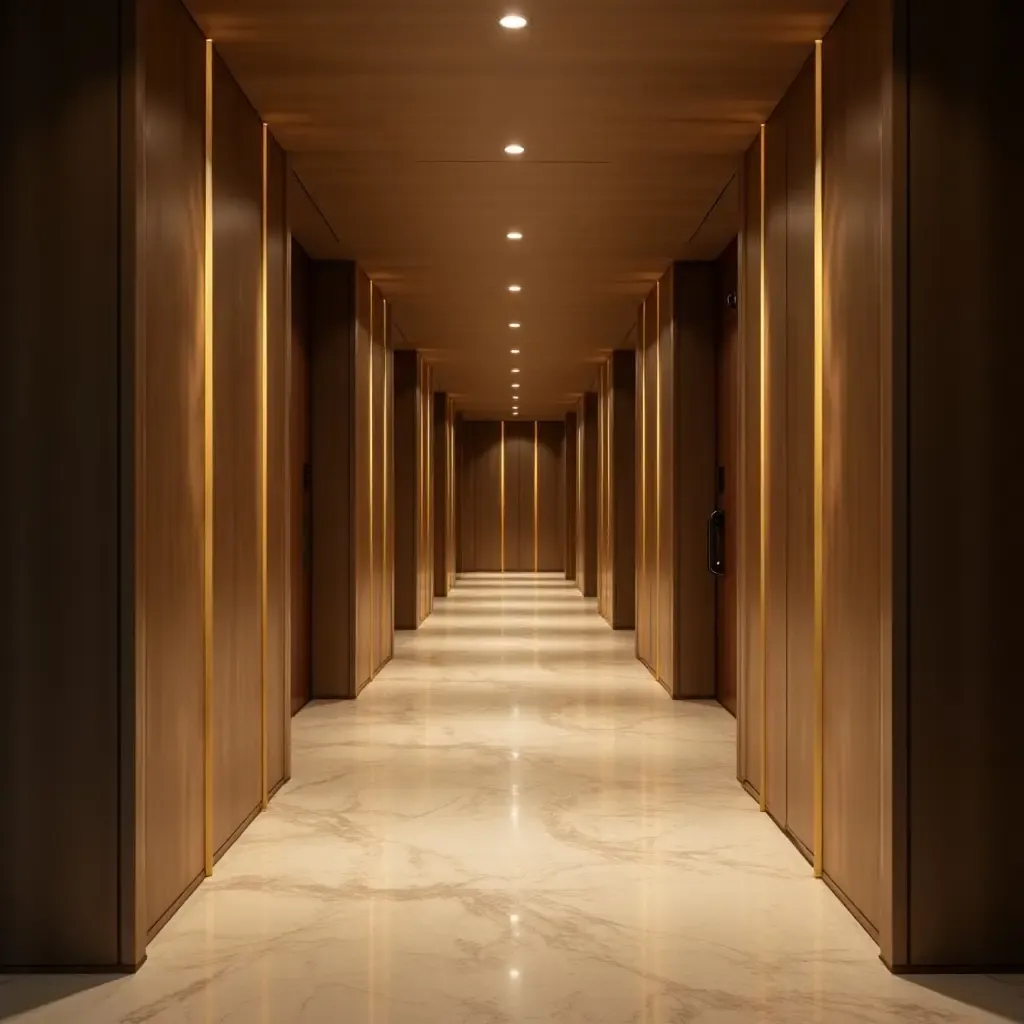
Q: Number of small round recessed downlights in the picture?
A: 11